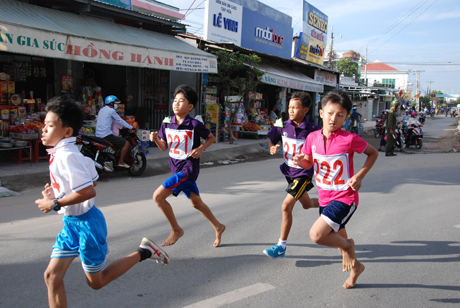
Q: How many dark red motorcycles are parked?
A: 1